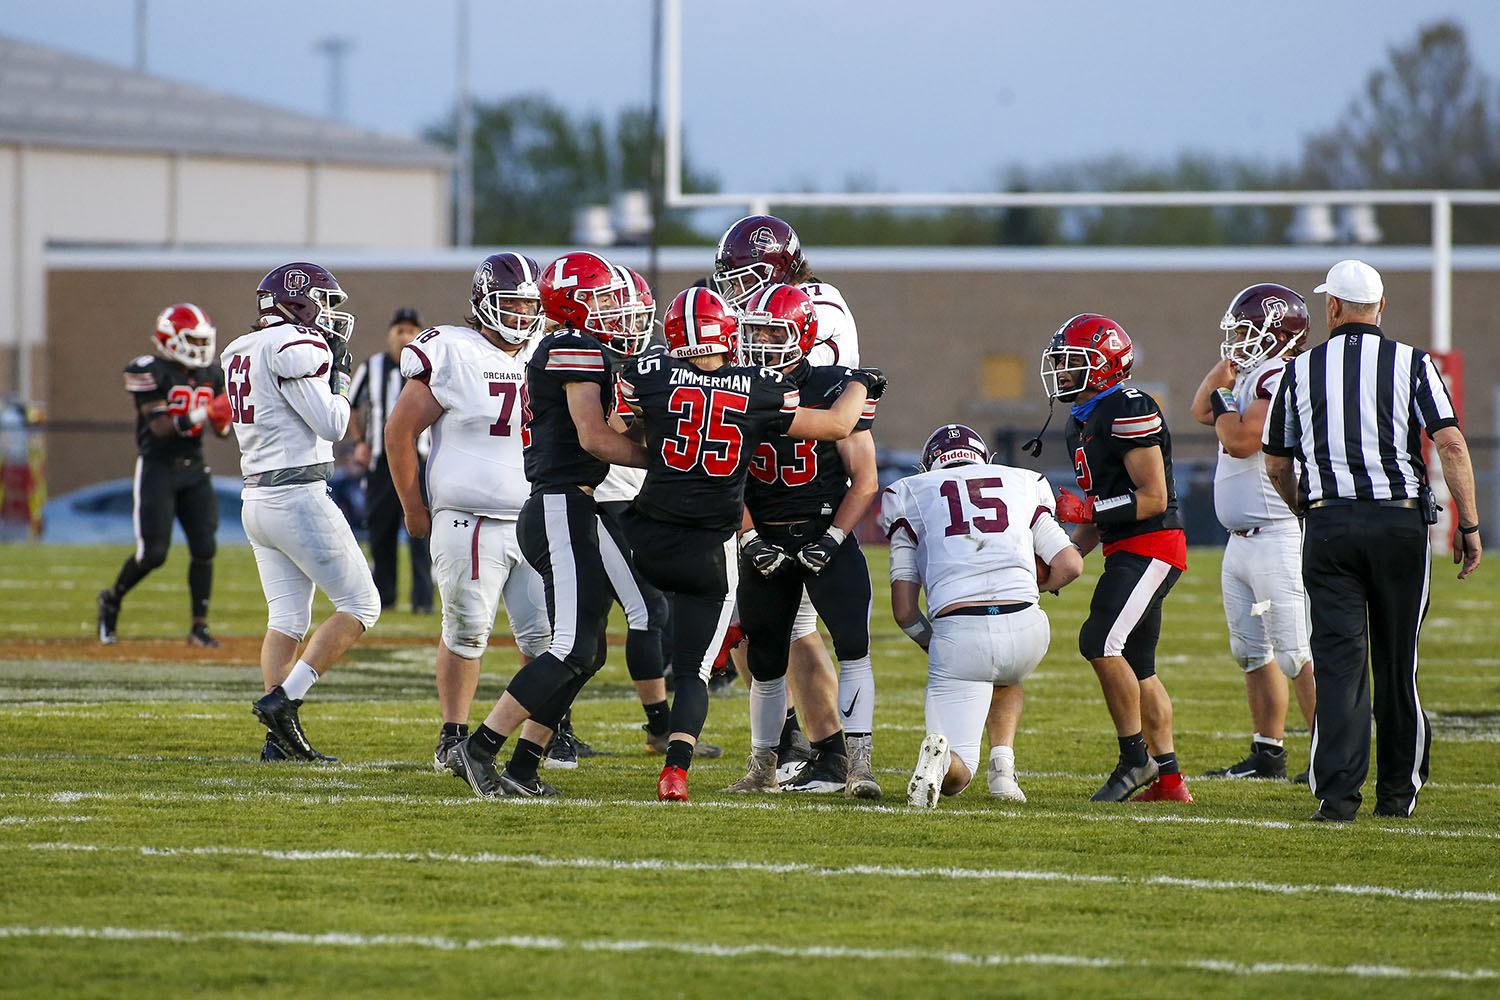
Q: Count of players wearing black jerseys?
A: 6